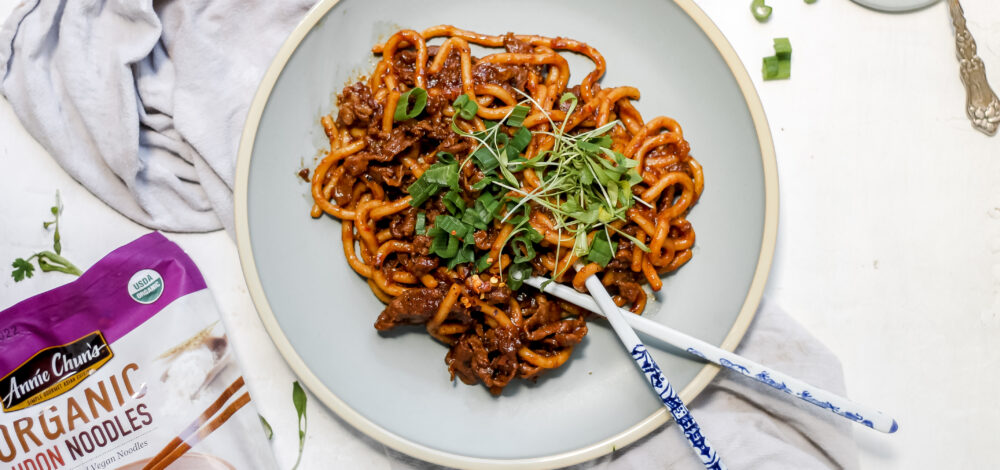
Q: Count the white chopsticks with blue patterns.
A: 2